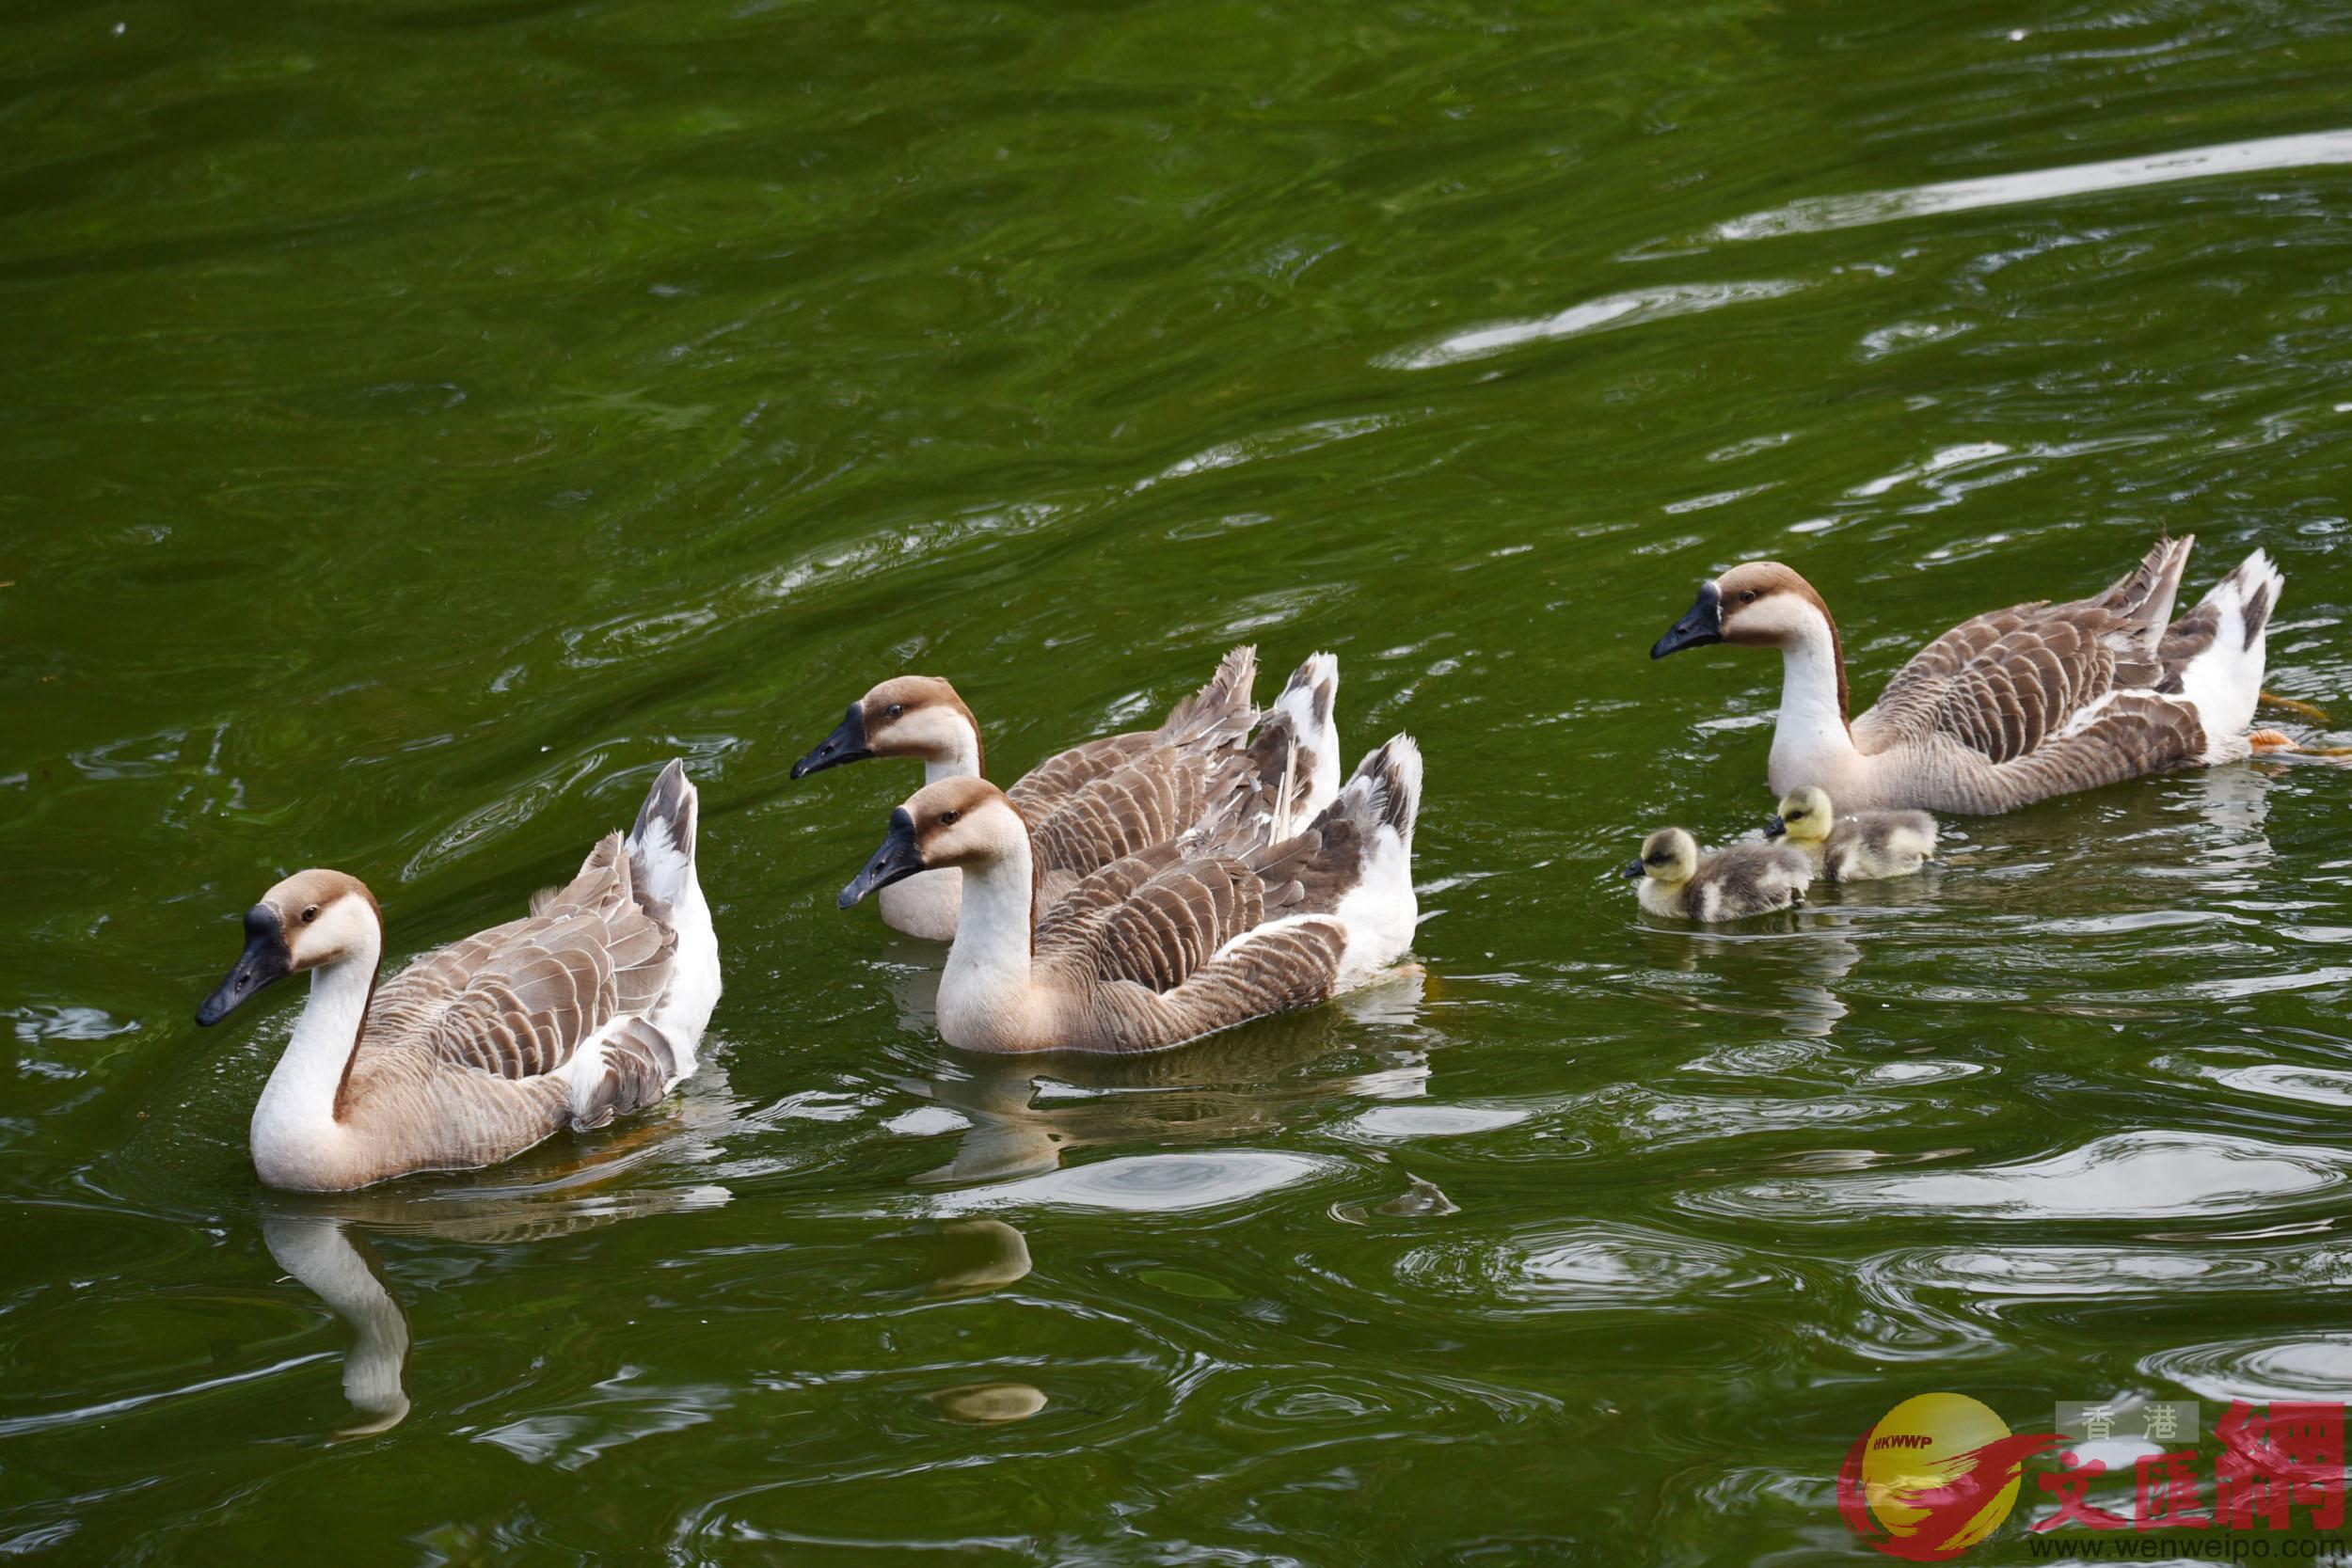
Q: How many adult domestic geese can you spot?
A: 4